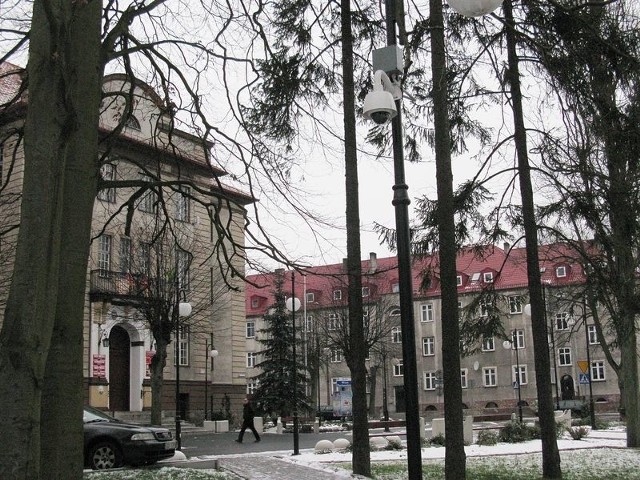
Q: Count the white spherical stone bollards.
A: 5